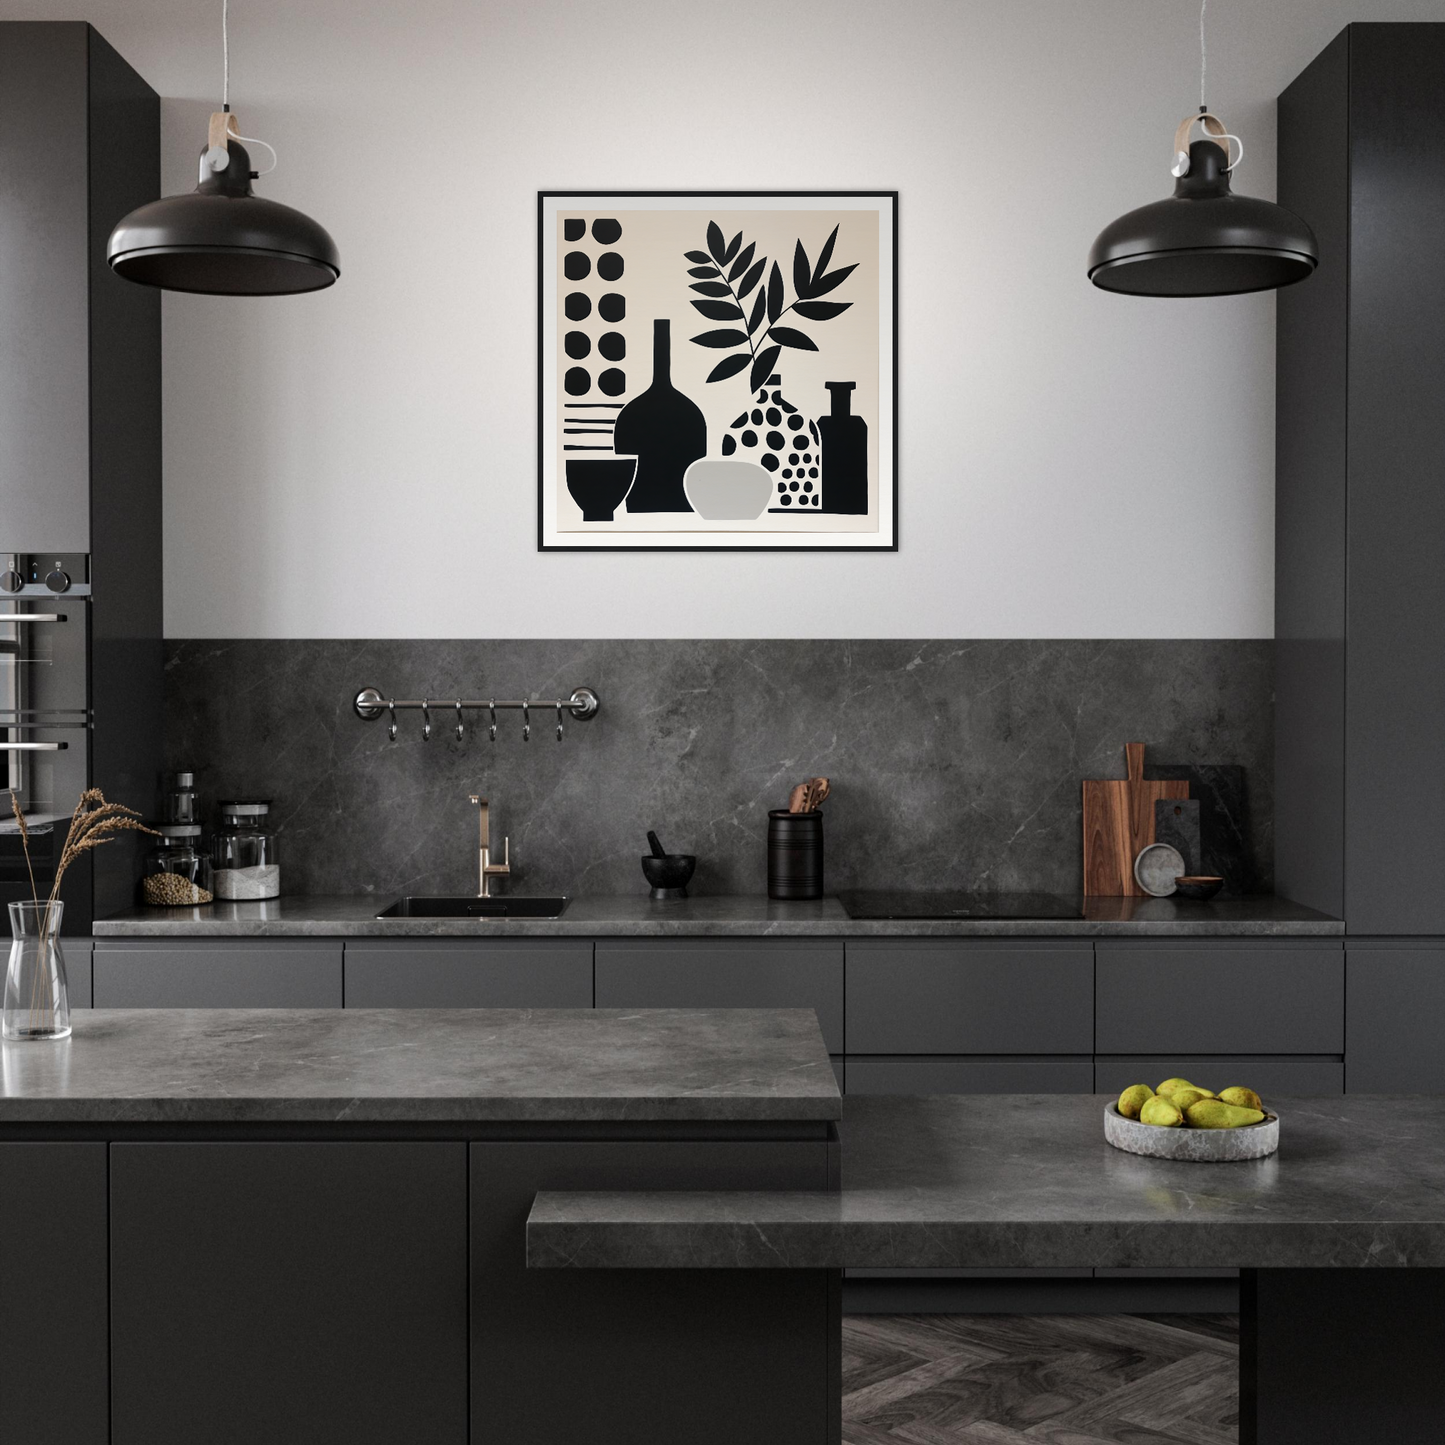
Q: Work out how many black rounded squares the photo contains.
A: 10